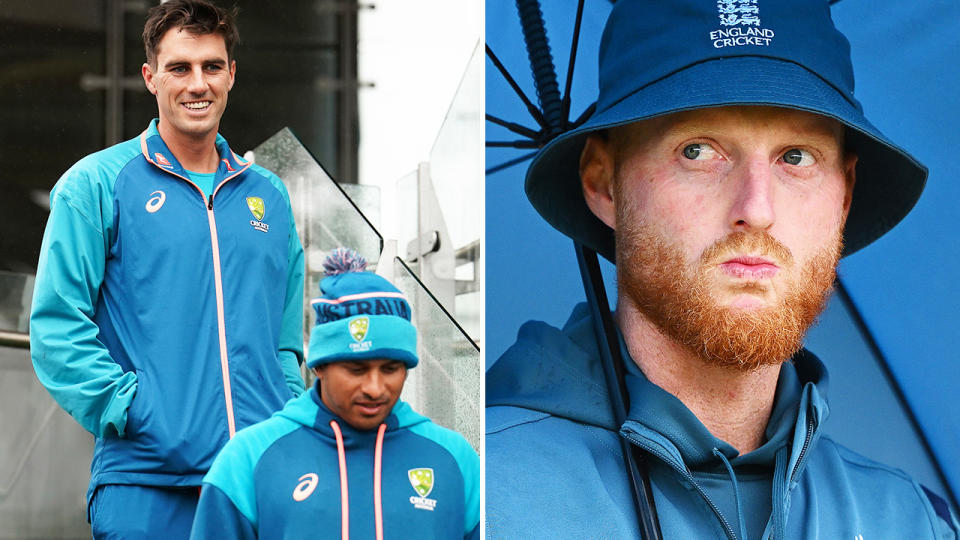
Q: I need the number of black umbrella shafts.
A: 1